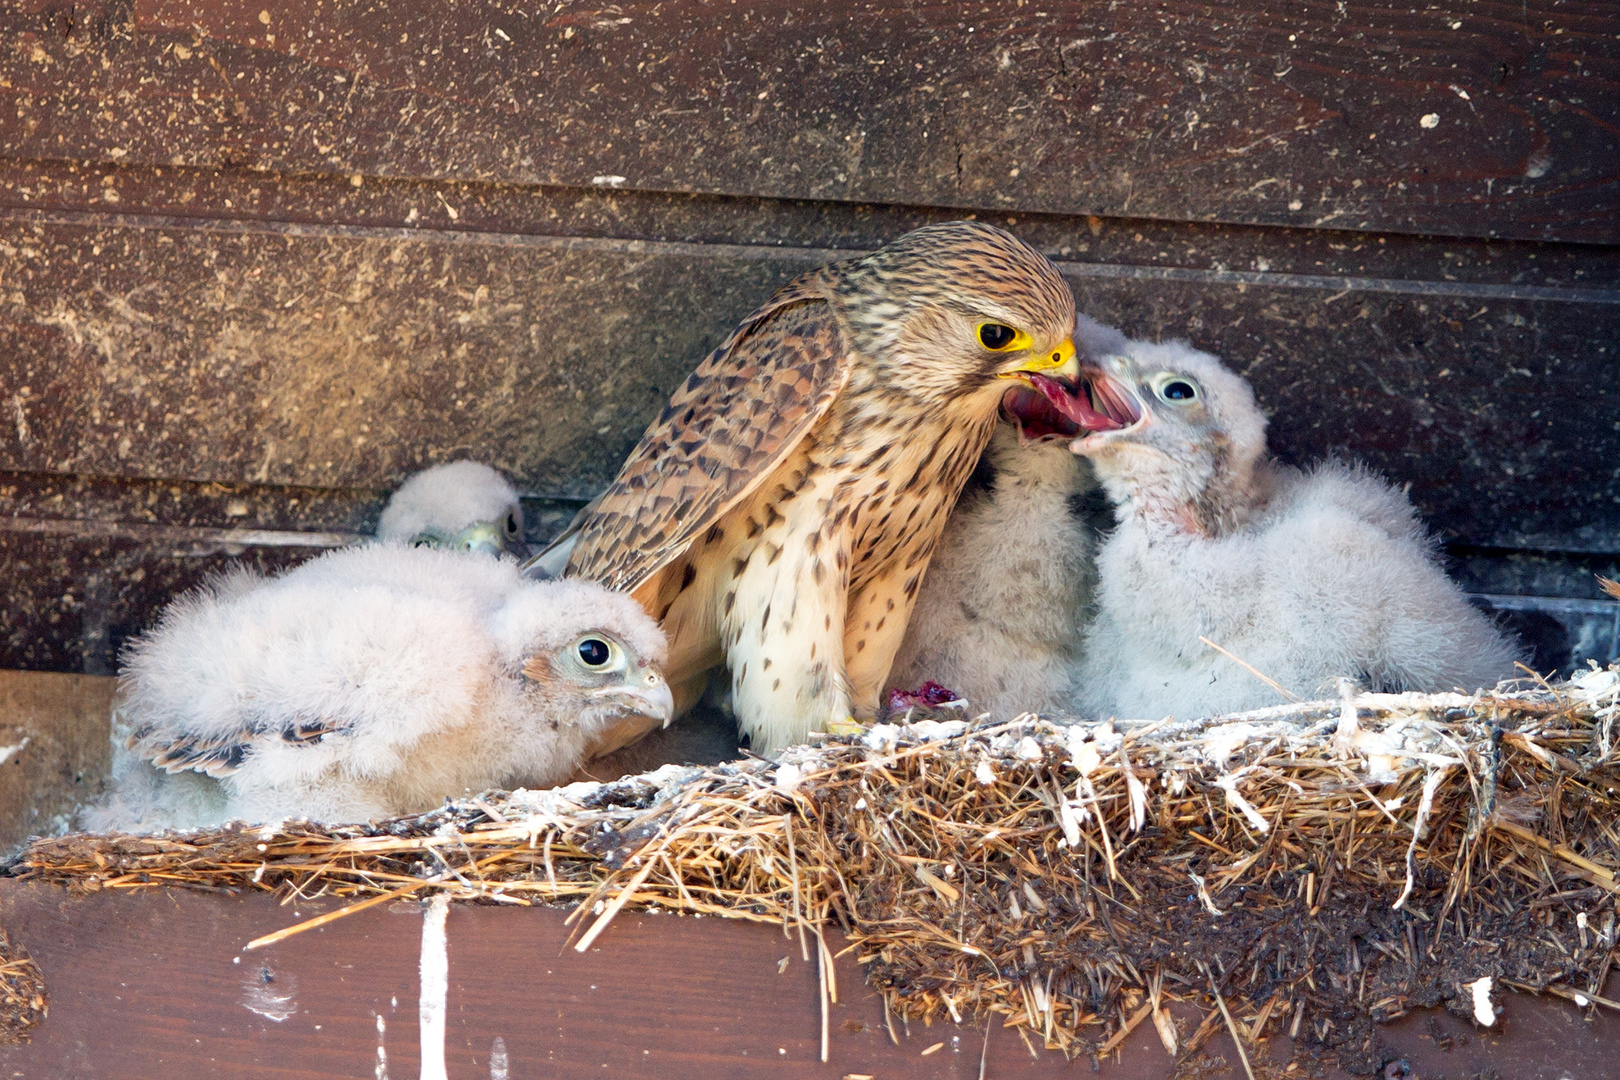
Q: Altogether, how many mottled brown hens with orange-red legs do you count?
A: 0